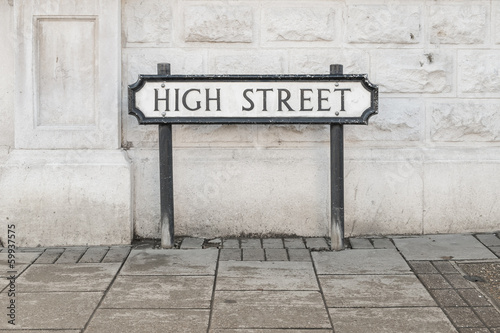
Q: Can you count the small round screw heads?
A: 4